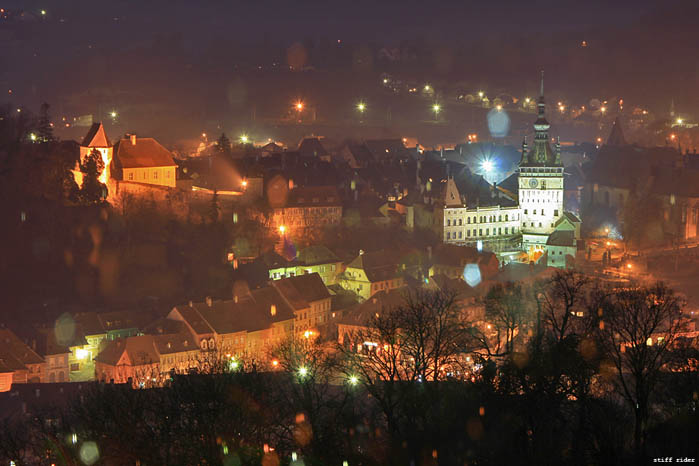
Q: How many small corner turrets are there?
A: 2